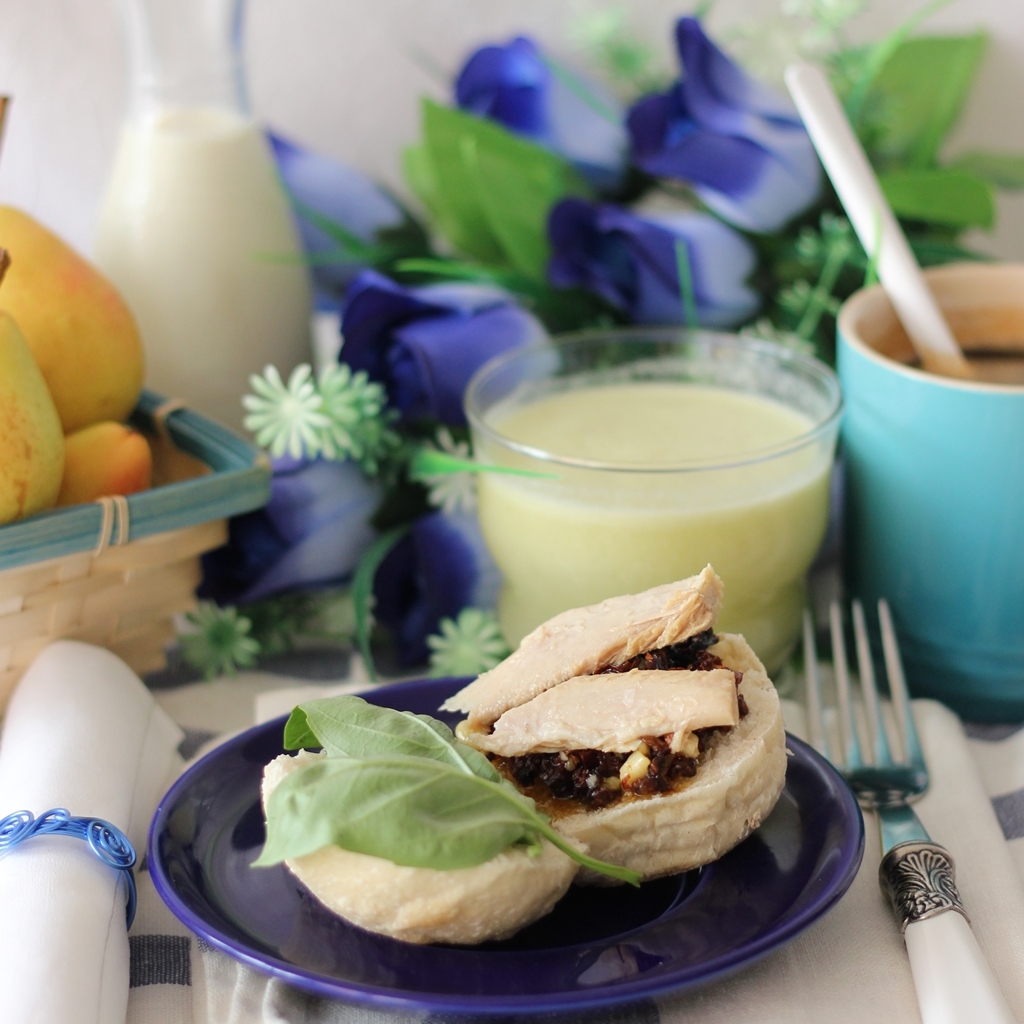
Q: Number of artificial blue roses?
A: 7